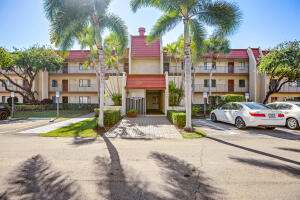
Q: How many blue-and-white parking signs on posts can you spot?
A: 4